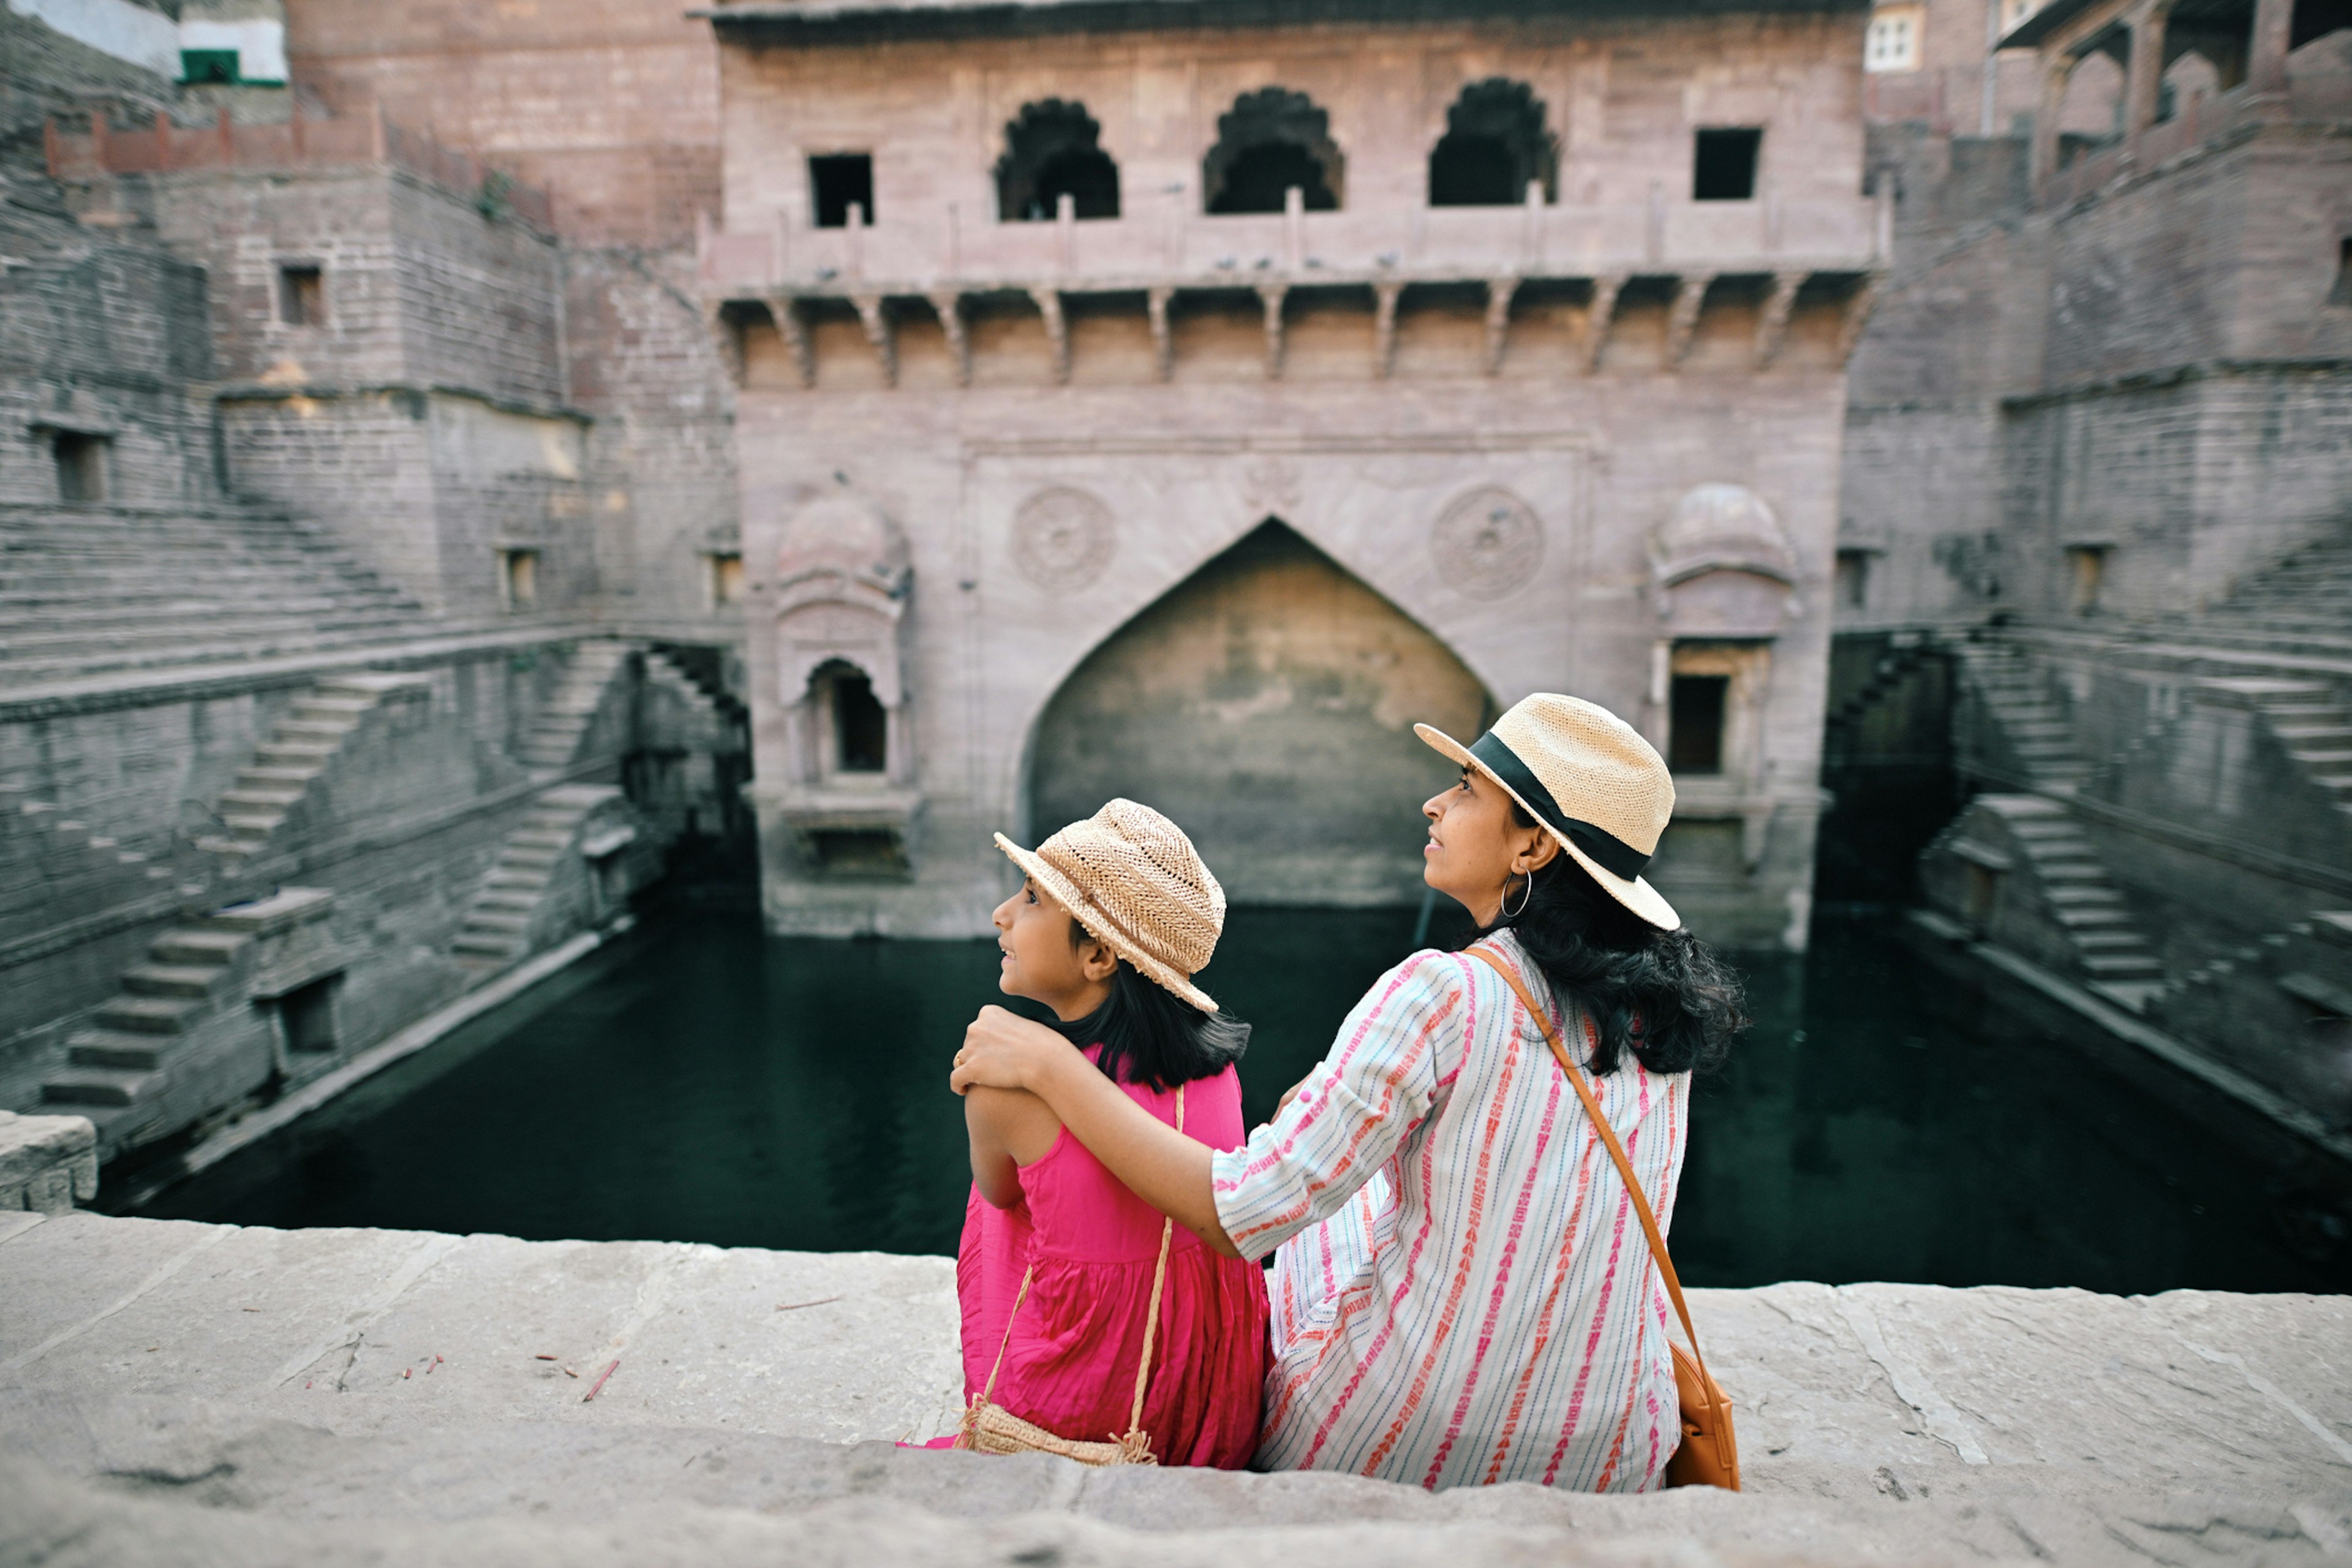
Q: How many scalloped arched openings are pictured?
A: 4